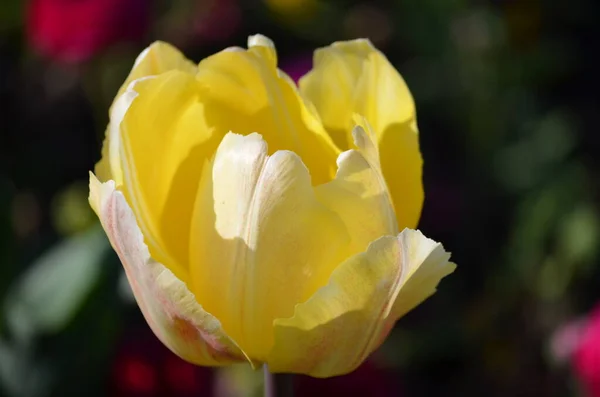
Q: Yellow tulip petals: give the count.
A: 8